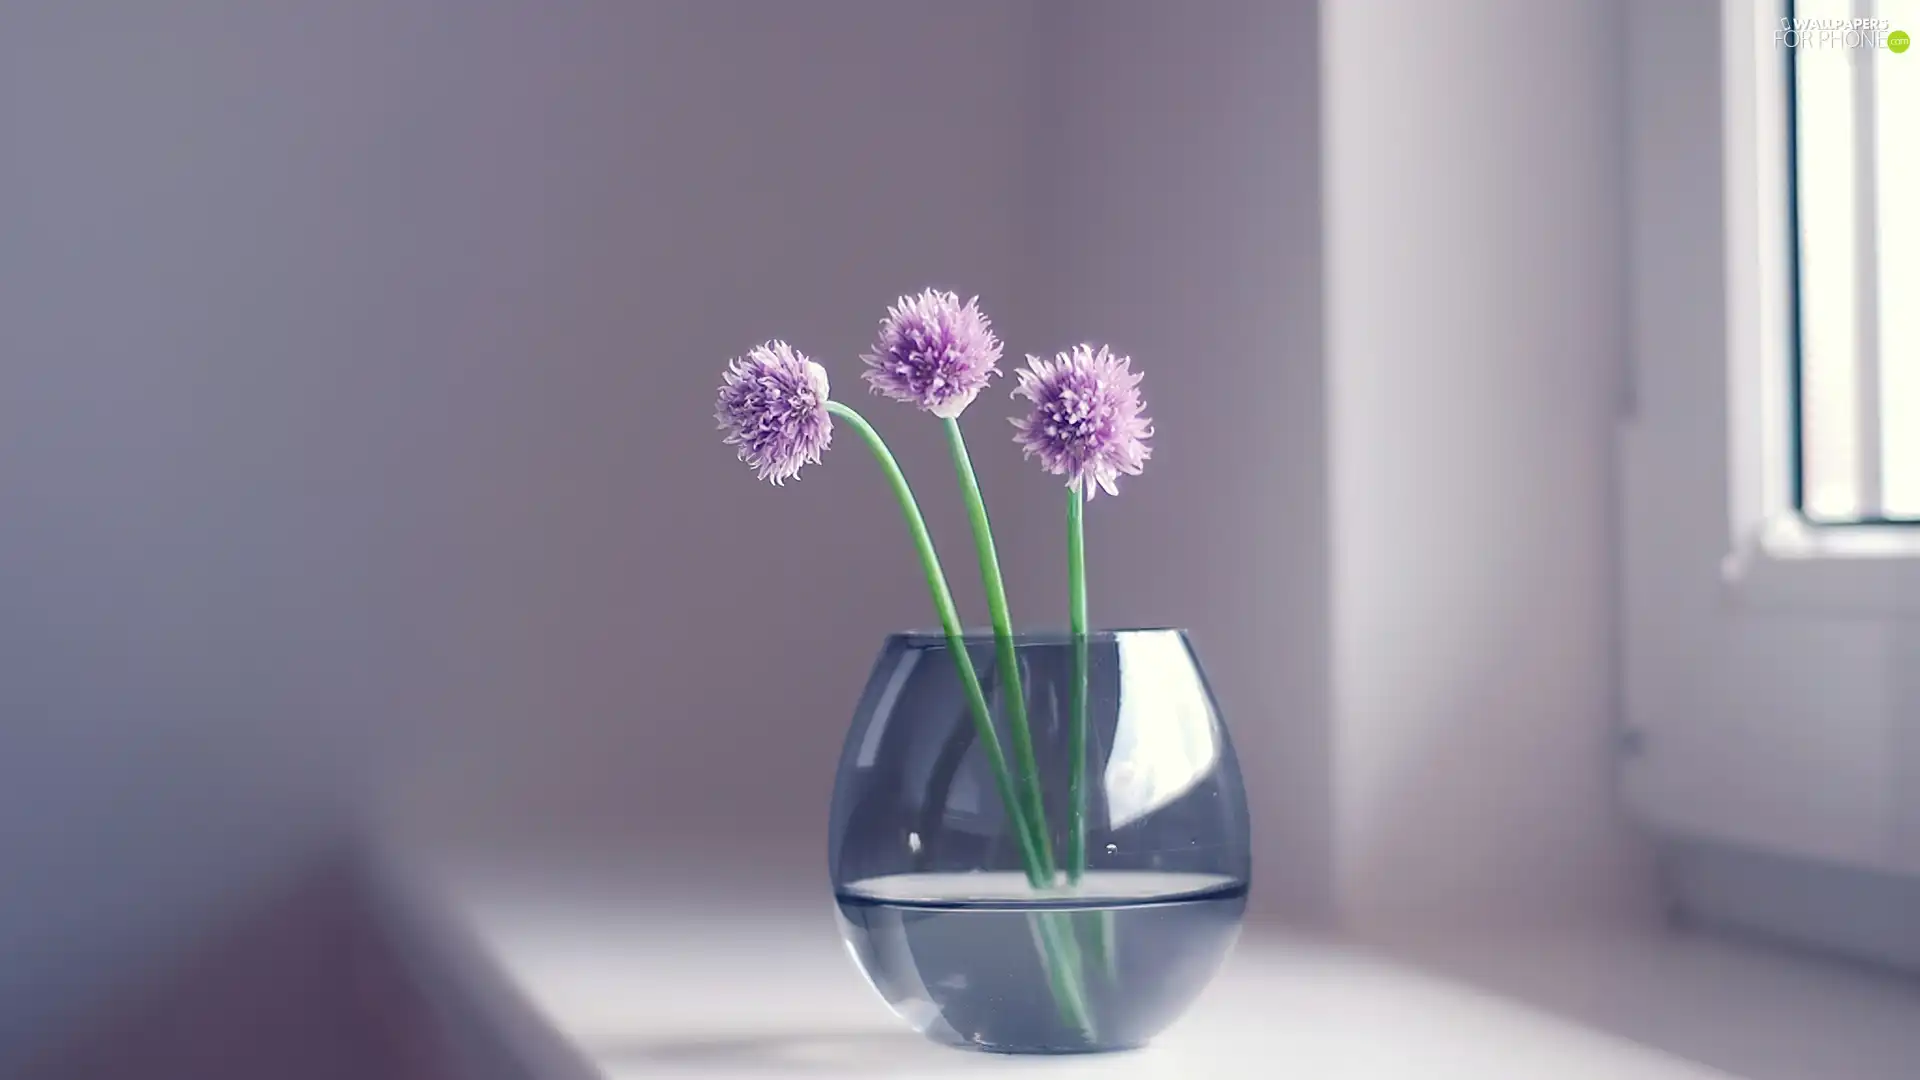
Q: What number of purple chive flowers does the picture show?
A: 3